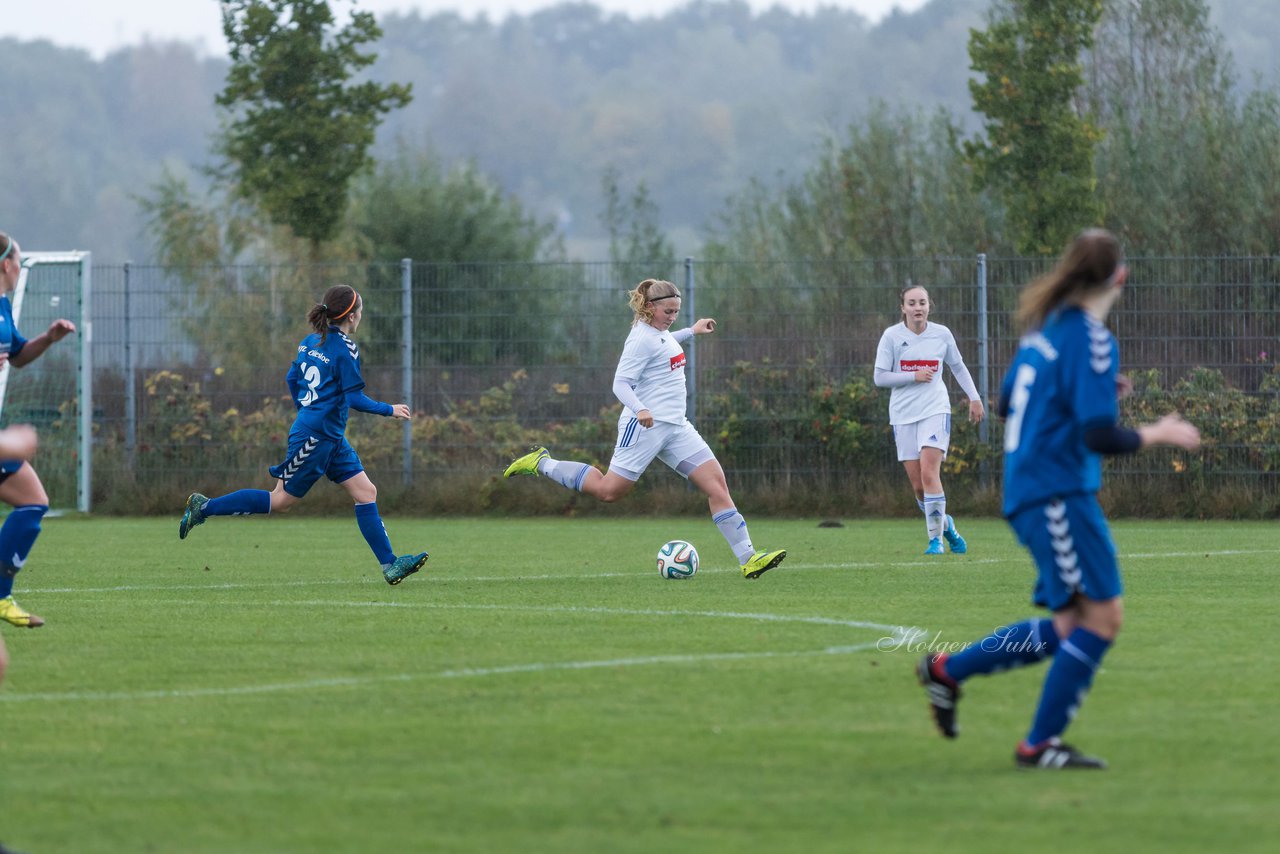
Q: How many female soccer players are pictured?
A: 5